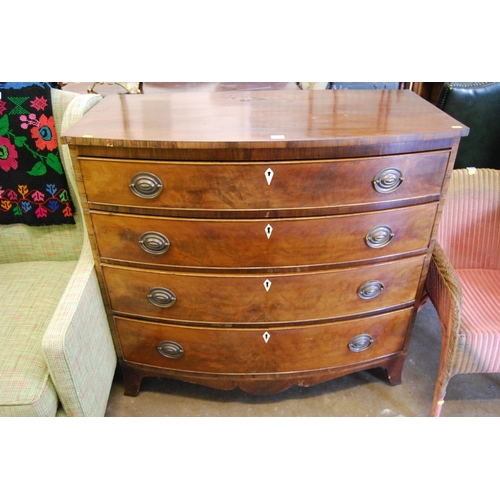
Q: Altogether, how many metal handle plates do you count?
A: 8